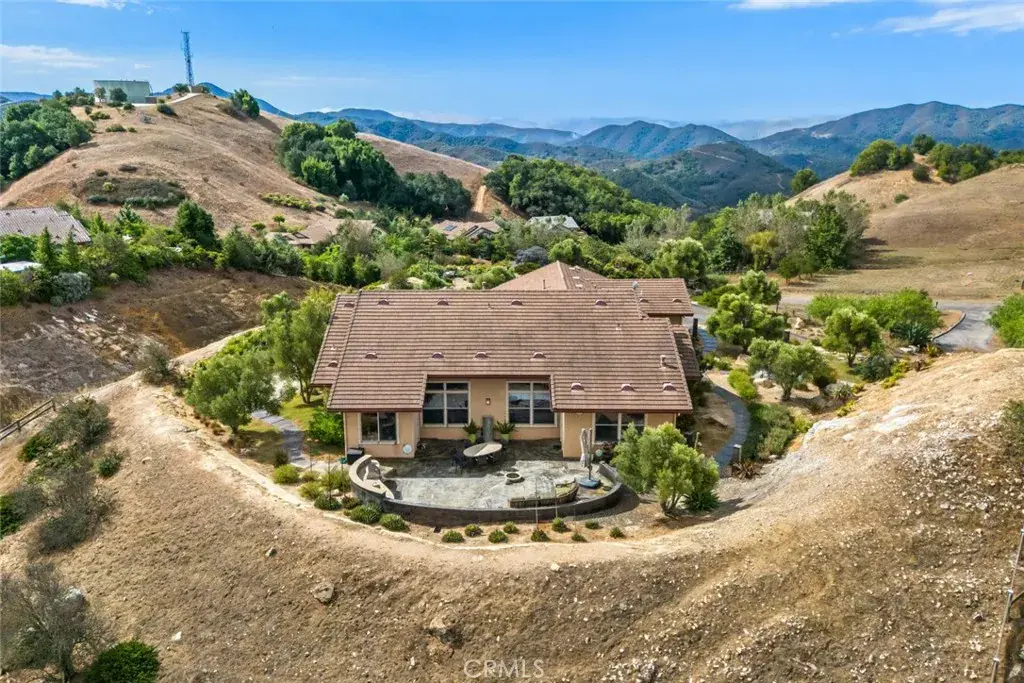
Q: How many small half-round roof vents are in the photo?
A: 15